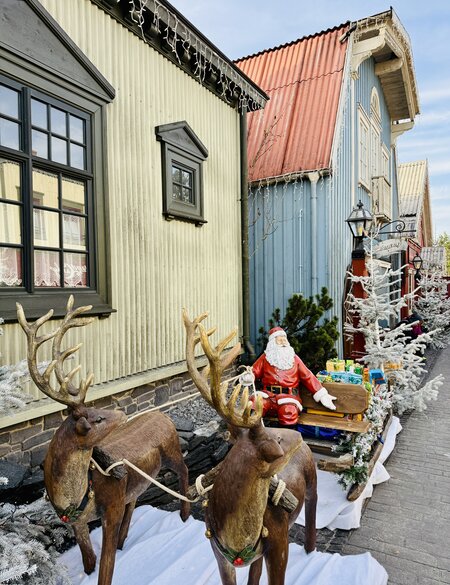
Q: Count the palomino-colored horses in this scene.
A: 0